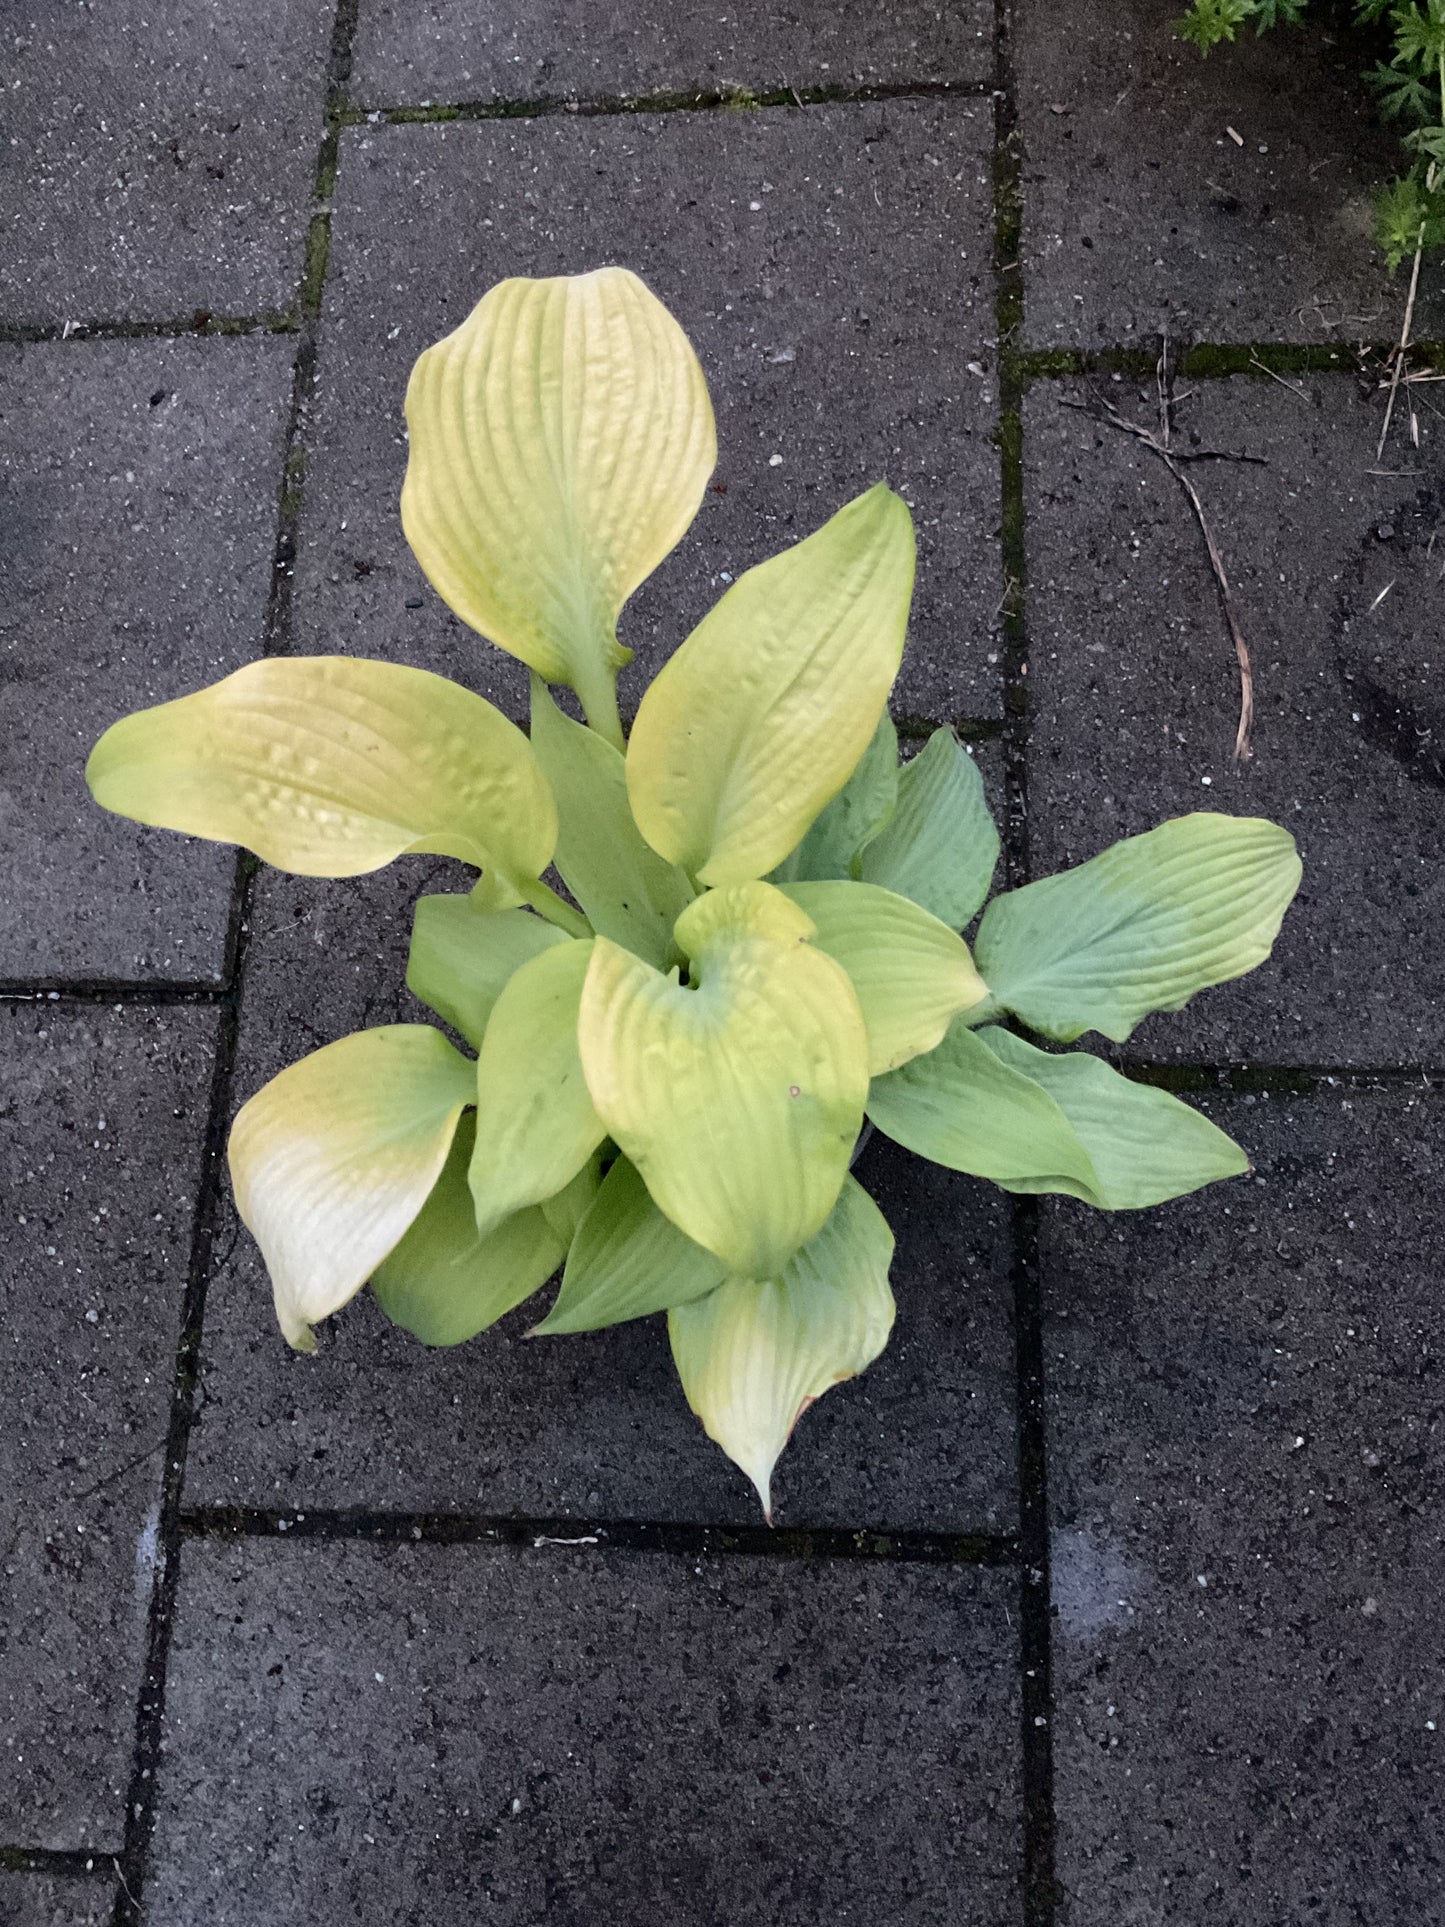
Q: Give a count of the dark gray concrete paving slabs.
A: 11